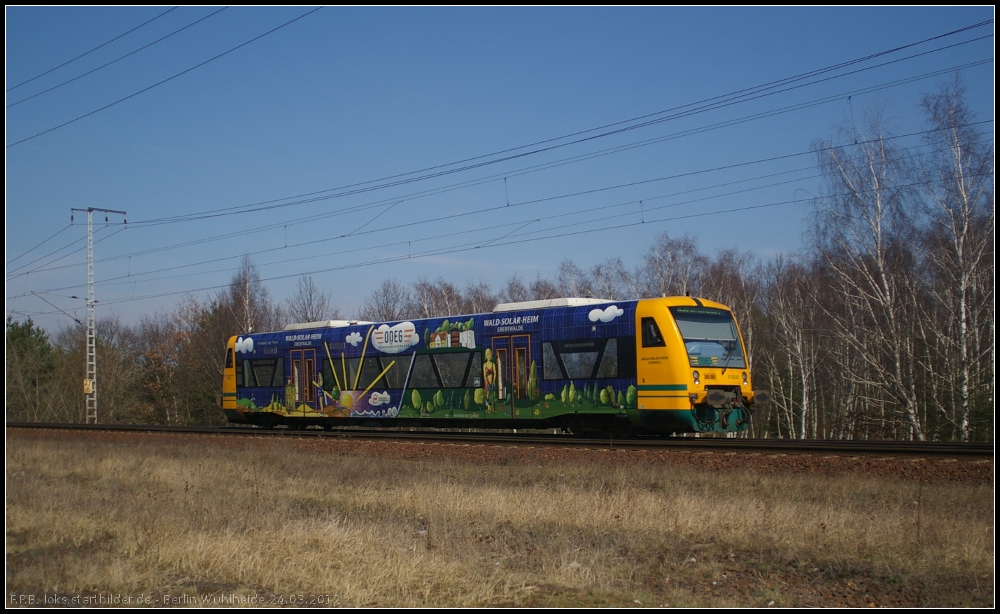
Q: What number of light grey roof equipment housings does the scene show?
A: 2